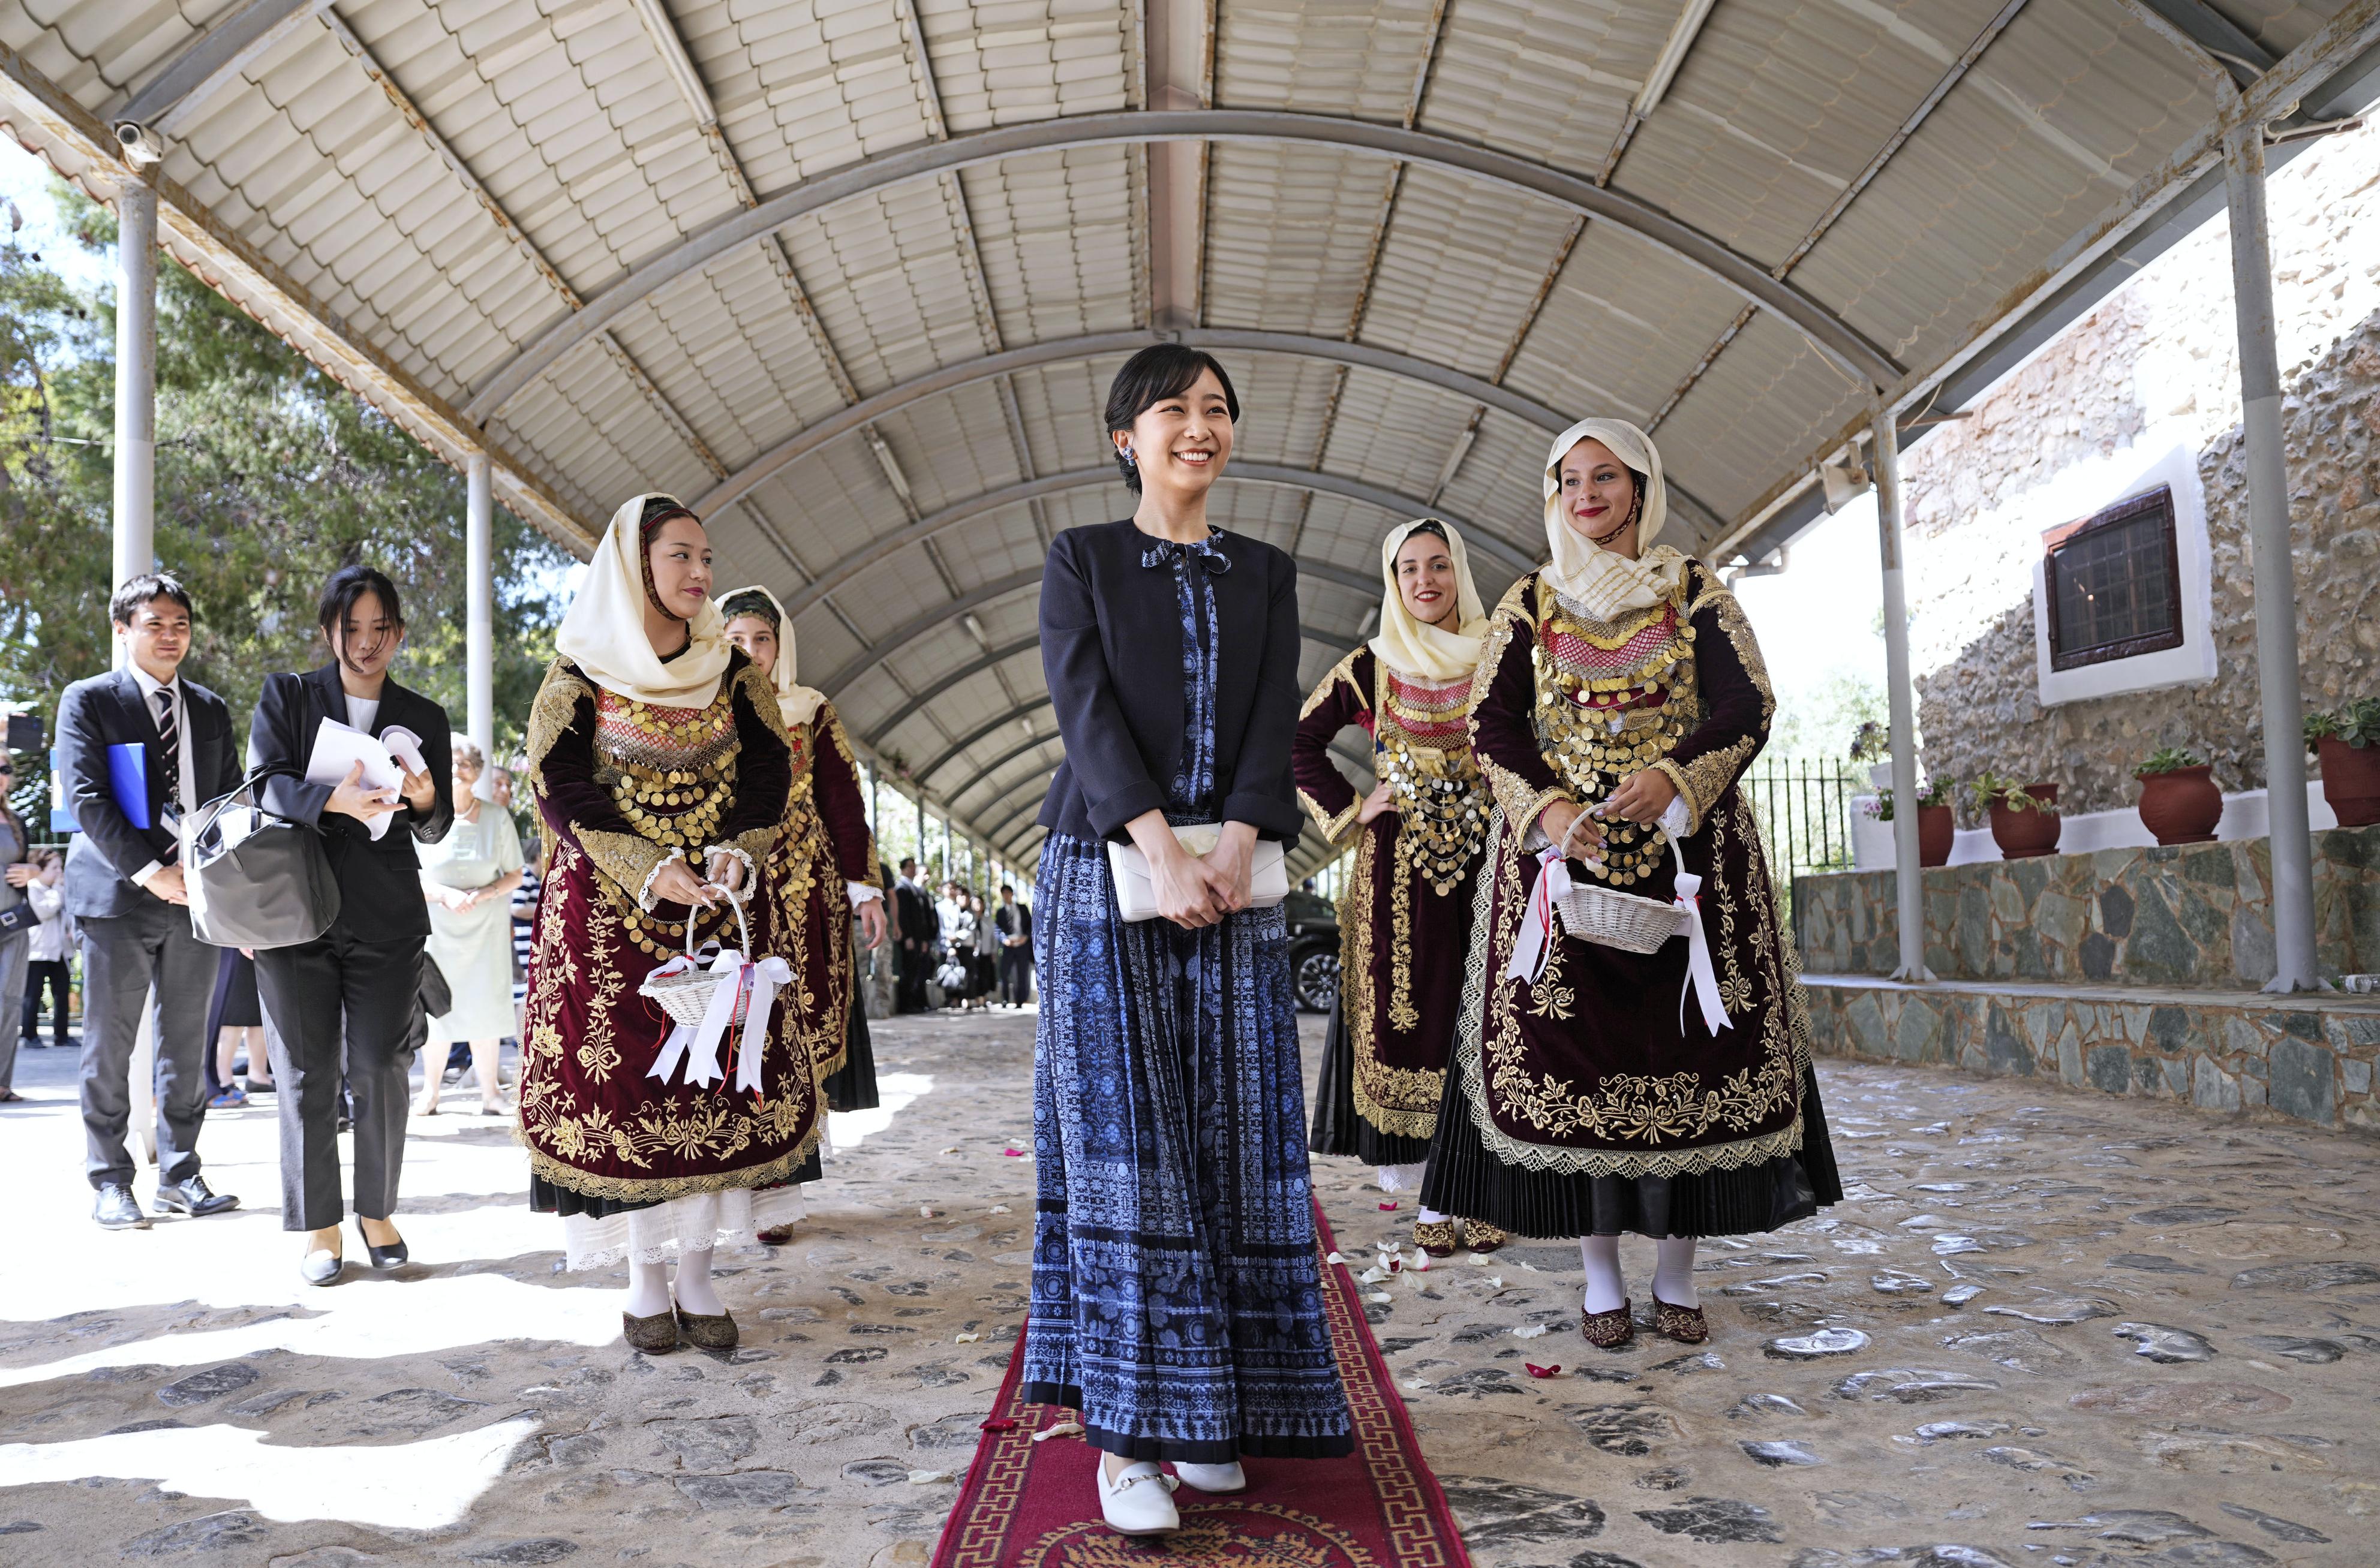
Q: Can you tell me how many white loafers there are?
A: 2